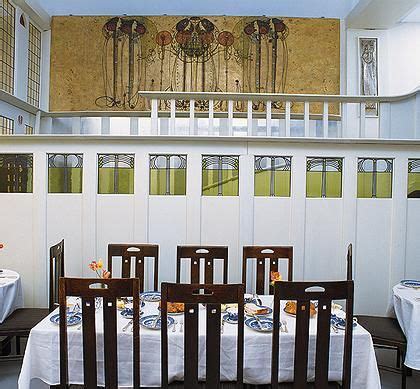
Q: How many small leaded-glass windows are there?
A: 9